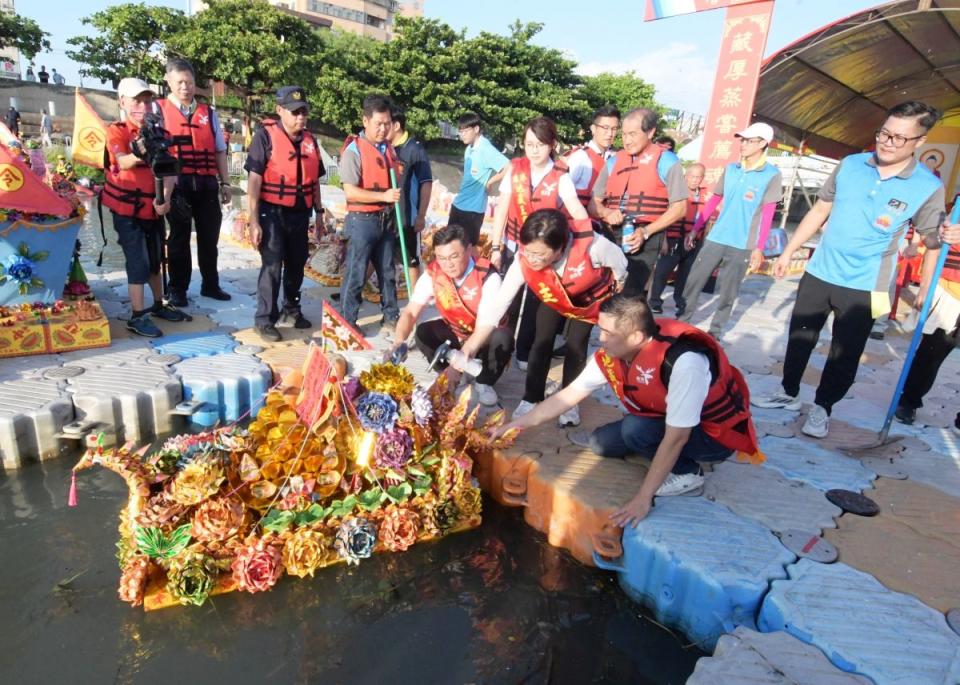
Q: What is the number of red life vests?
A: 12